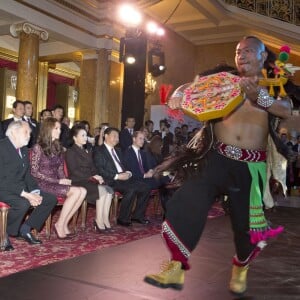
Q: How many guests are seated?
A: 5